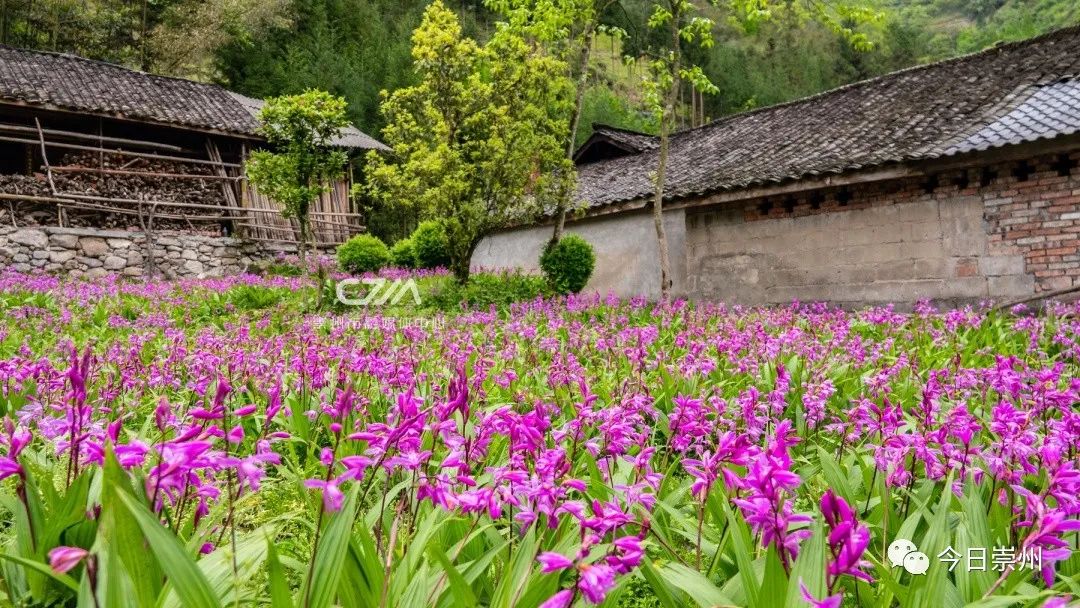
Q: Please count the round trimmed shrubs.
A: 4